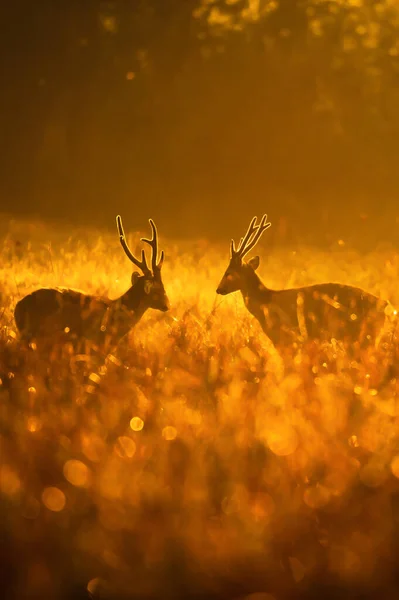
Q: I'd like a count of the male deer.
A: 2